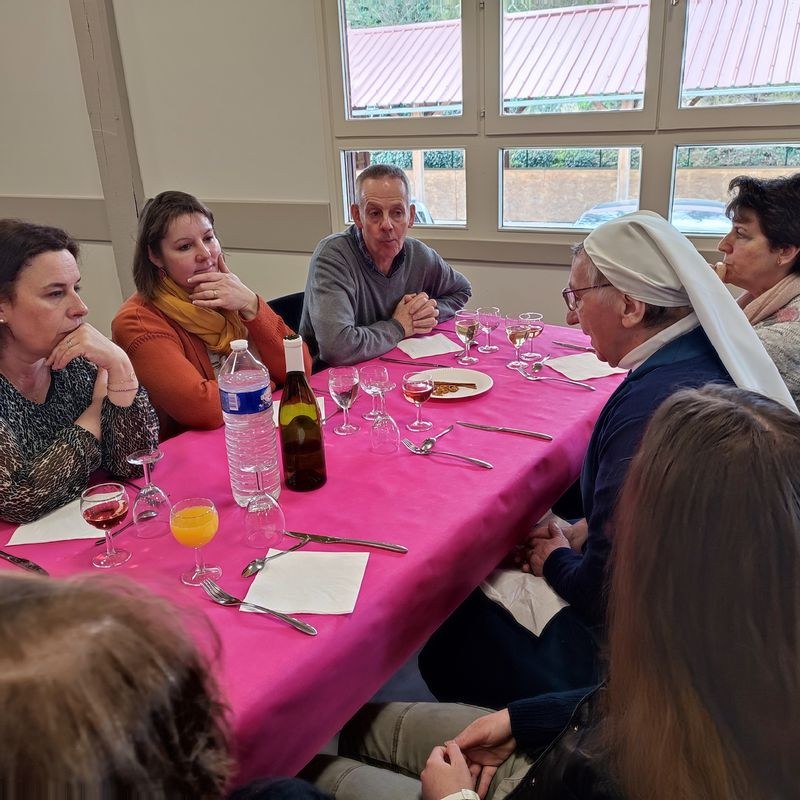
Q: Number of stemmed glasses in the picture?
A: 12